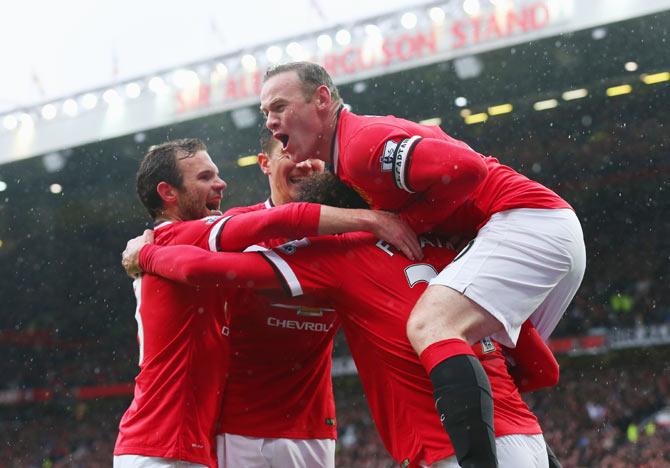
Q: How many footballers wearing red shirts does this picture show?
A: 4